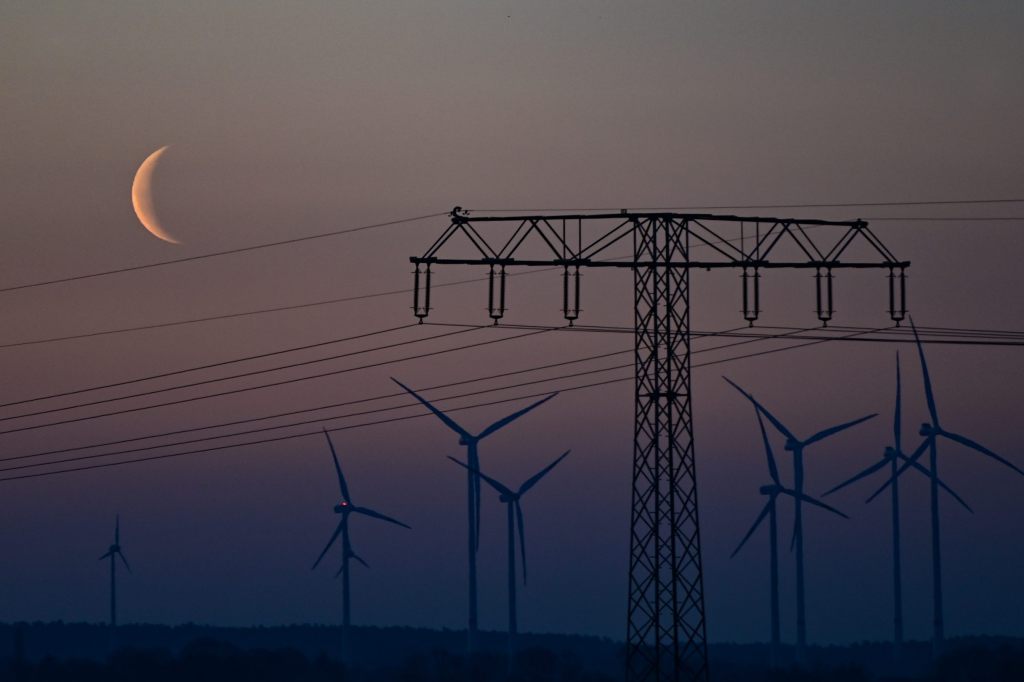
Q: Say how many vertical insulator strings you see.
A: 12